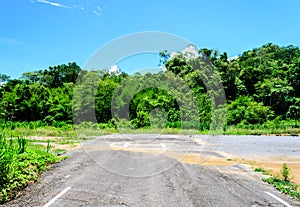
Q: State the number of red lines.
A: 0